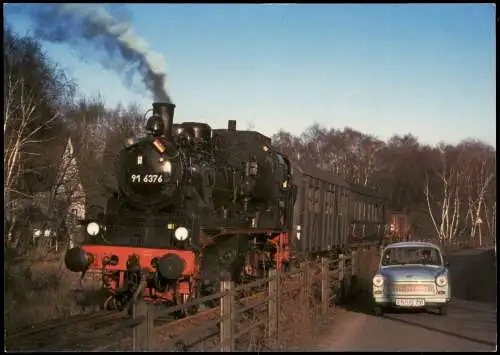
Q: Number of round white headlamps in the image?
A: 4